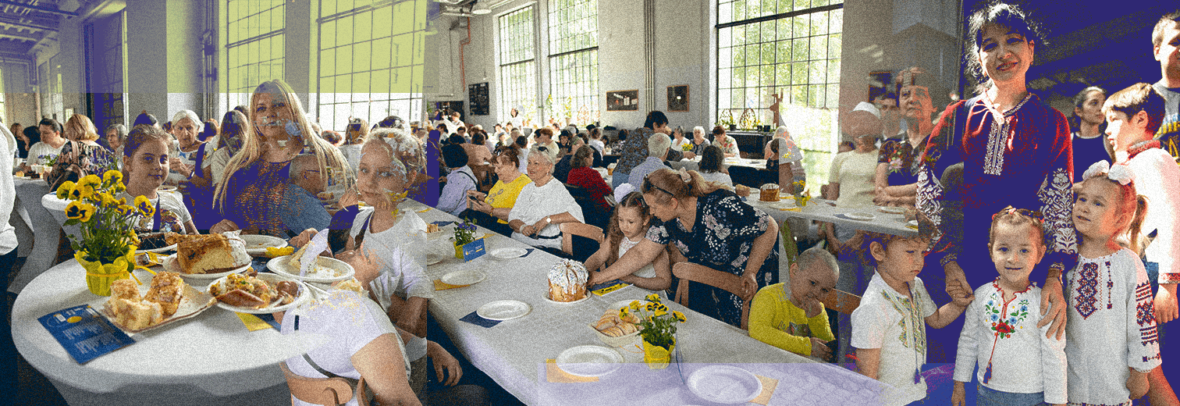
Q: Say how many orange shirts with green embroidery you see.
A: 0